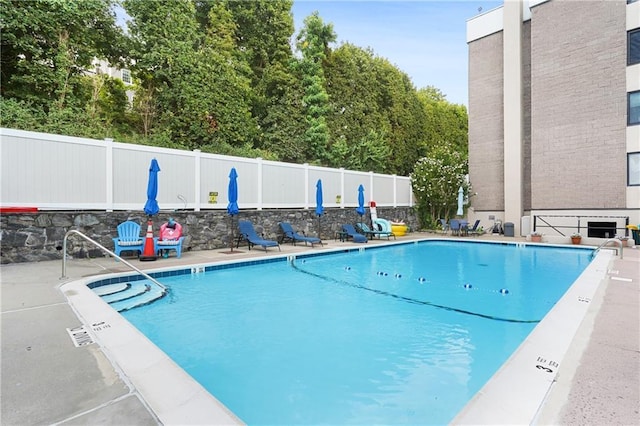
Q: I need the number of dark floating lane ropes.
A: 1